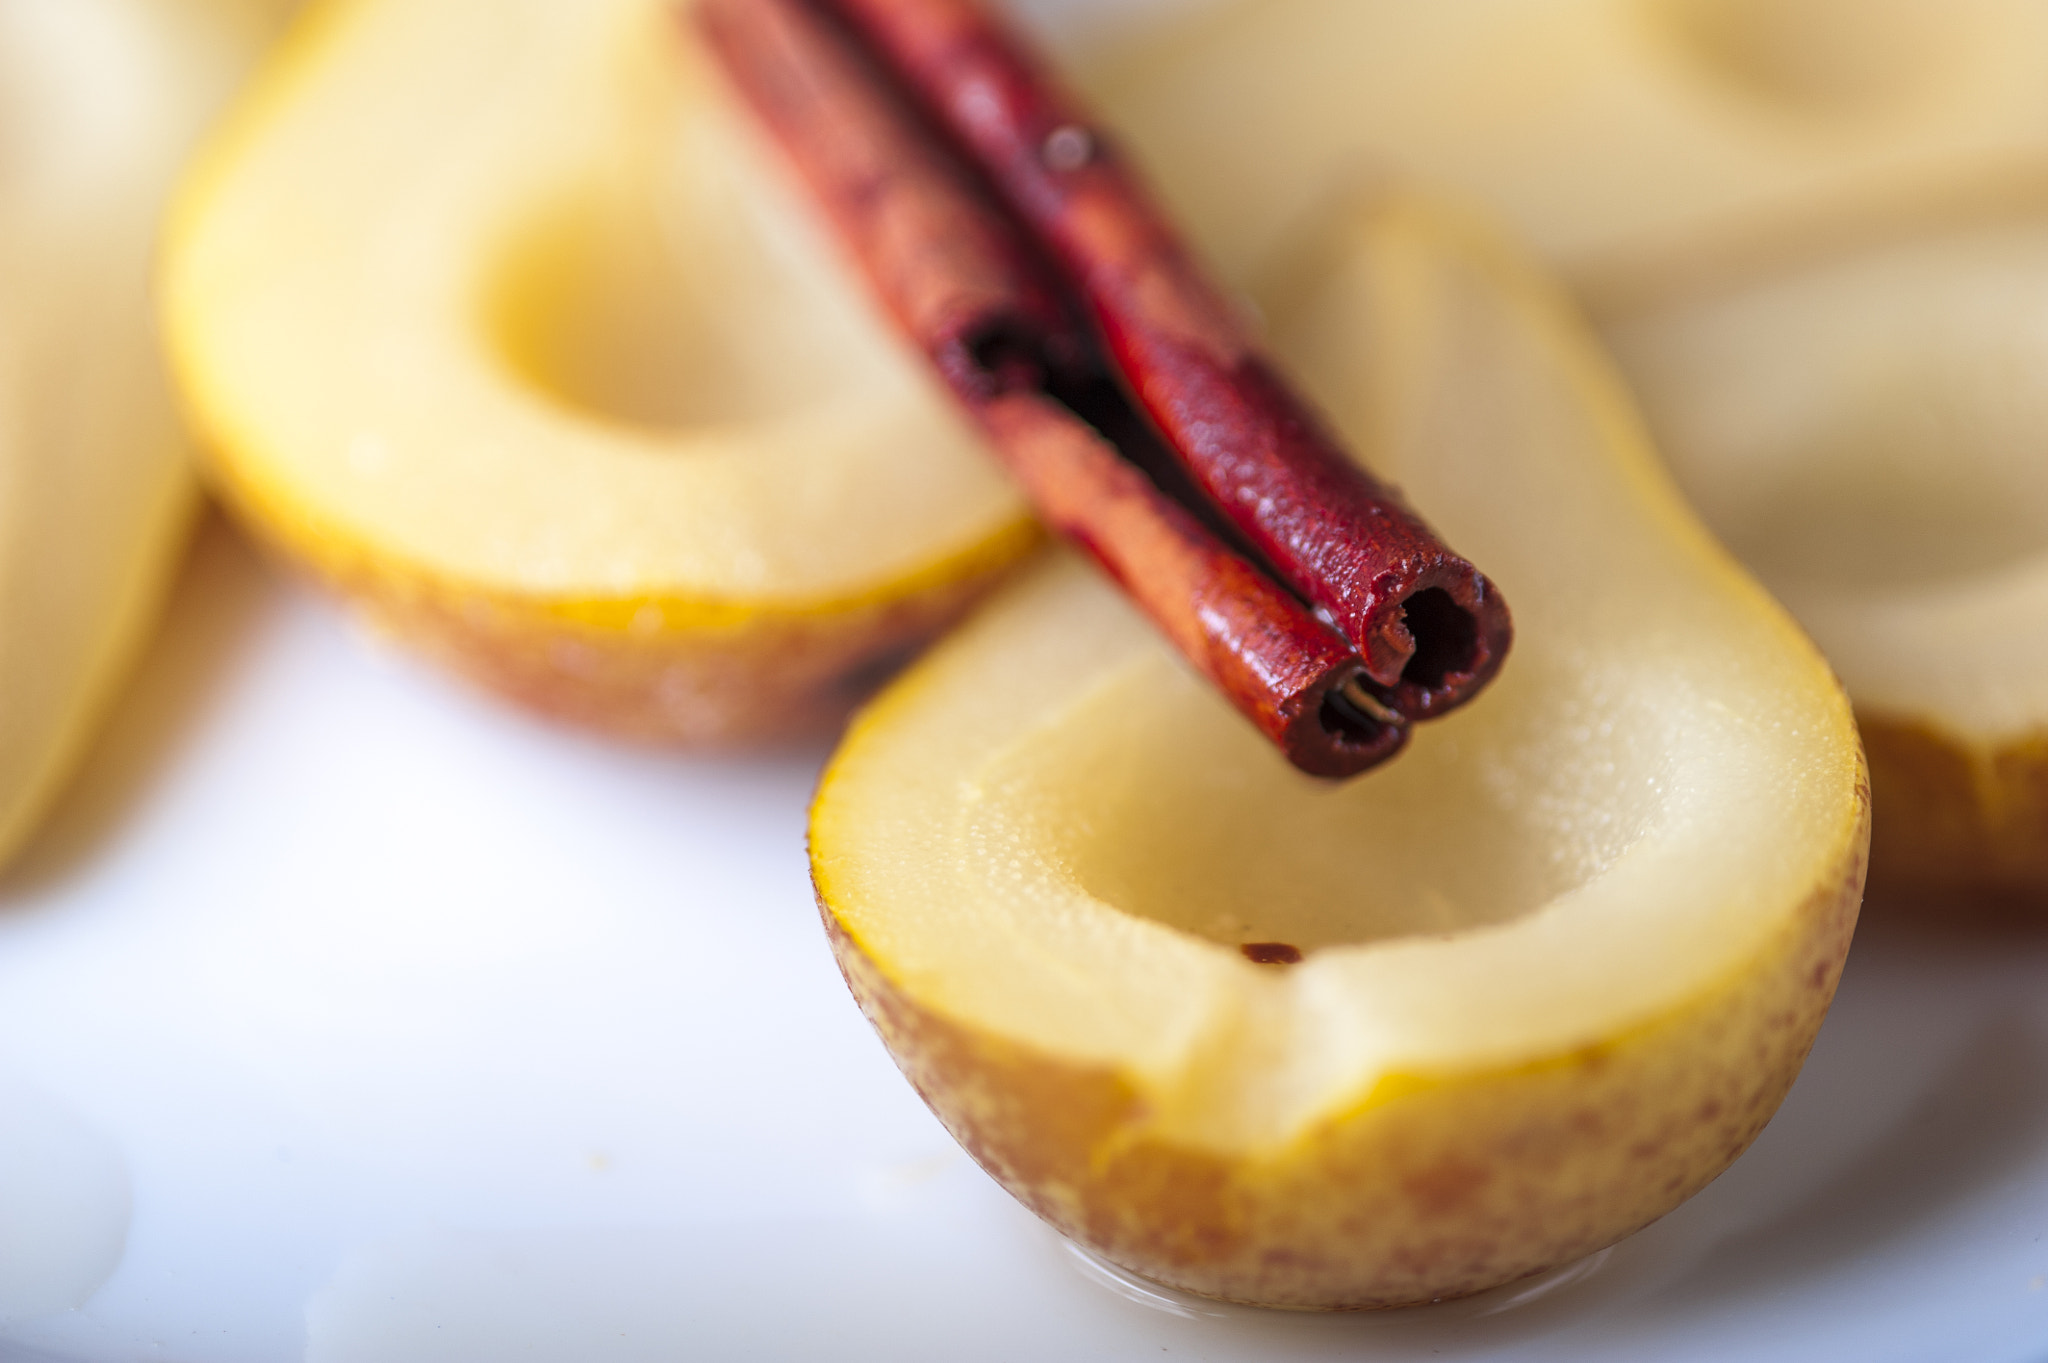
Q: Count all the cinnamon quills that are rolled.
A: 2